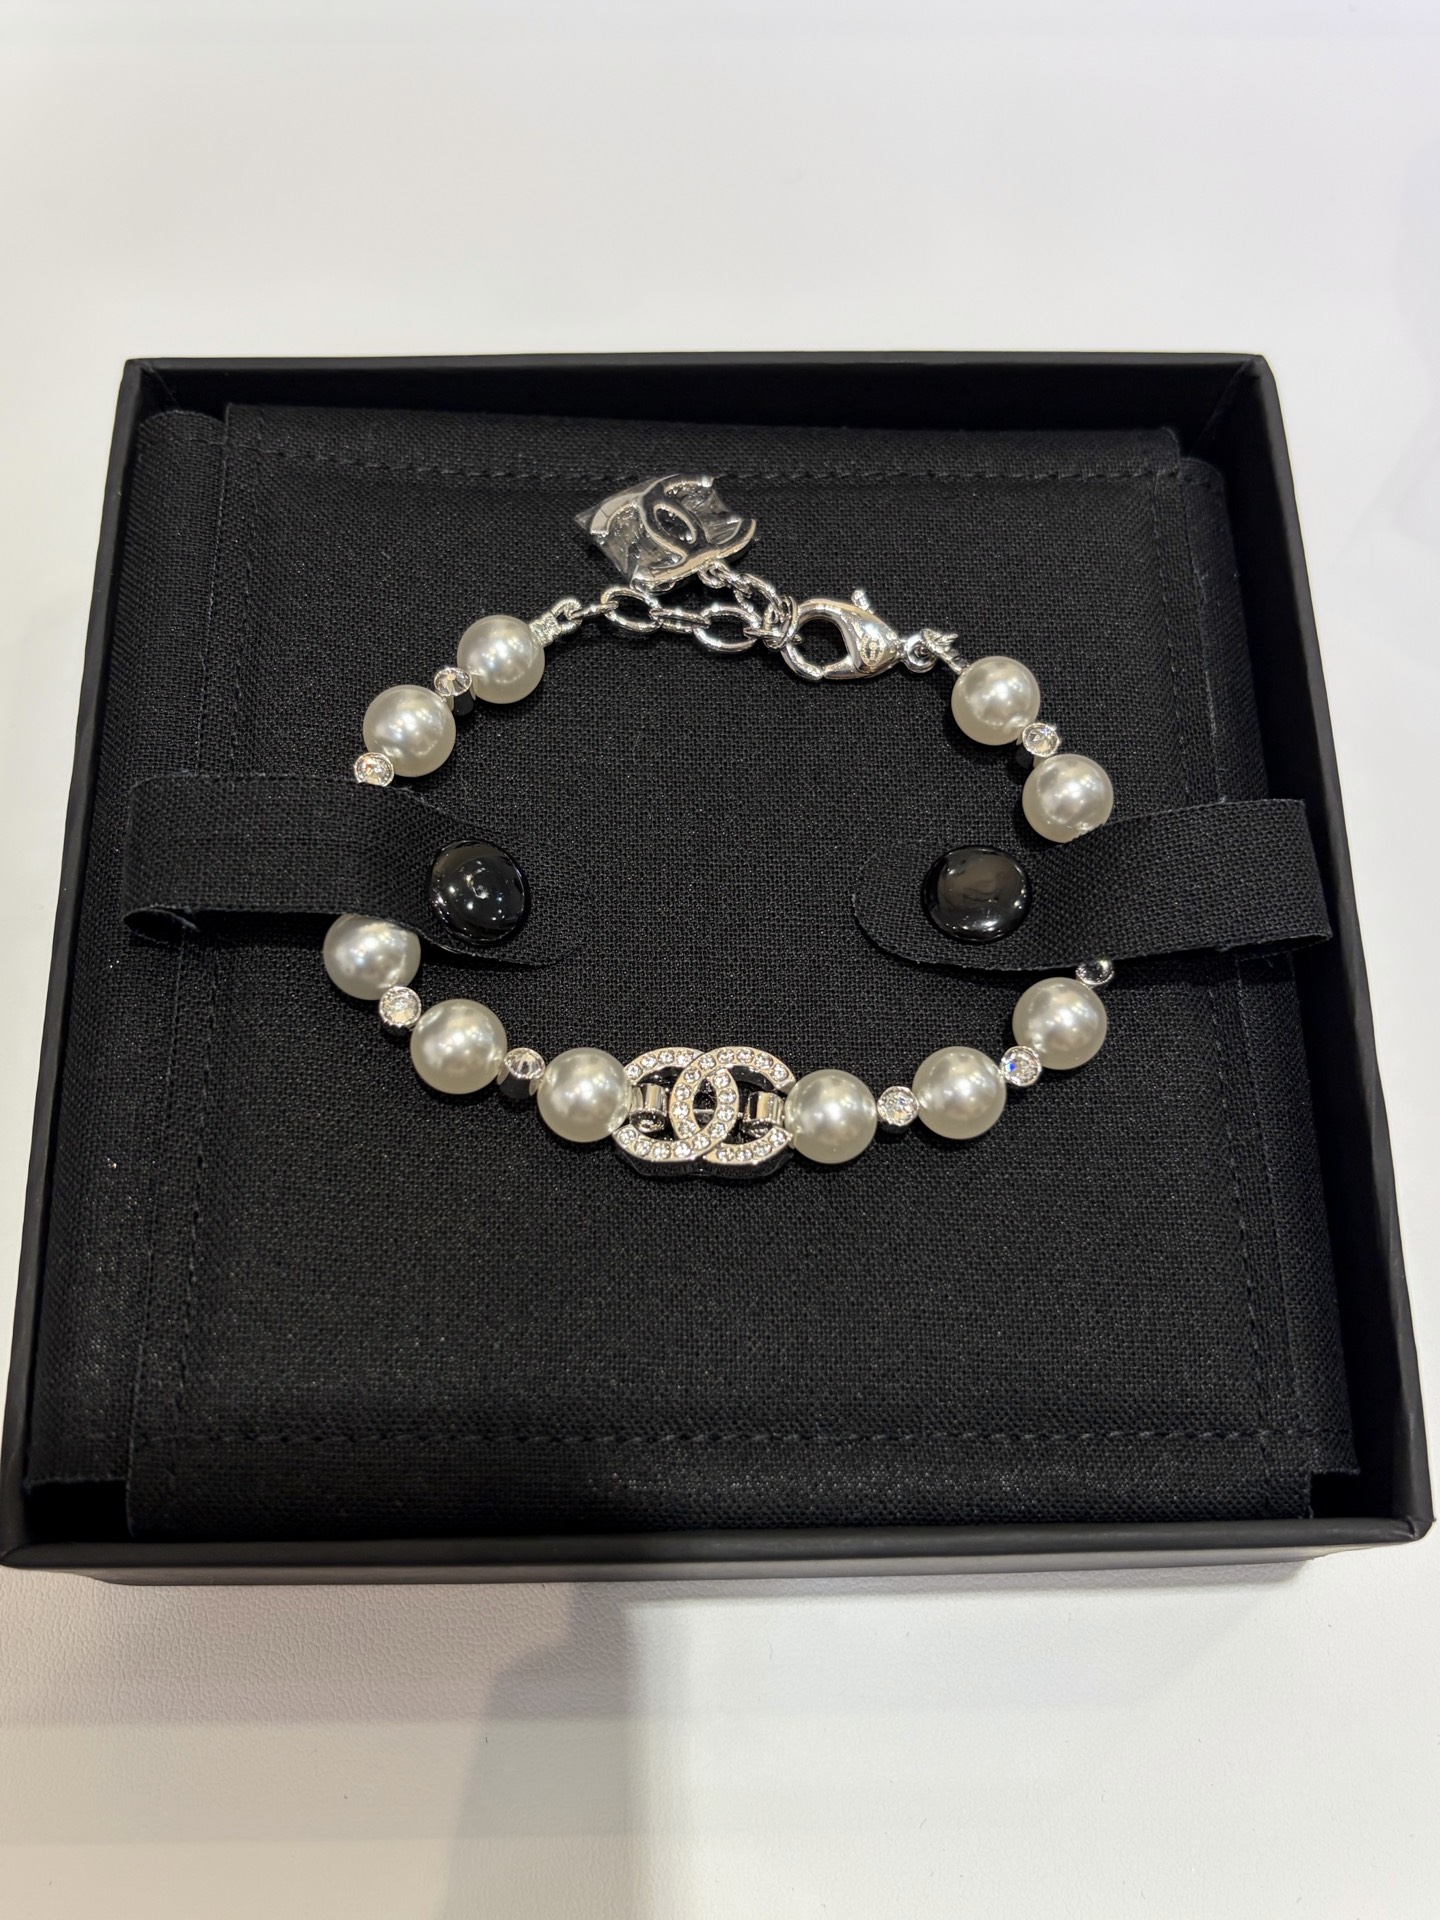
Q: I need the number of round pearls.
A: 10